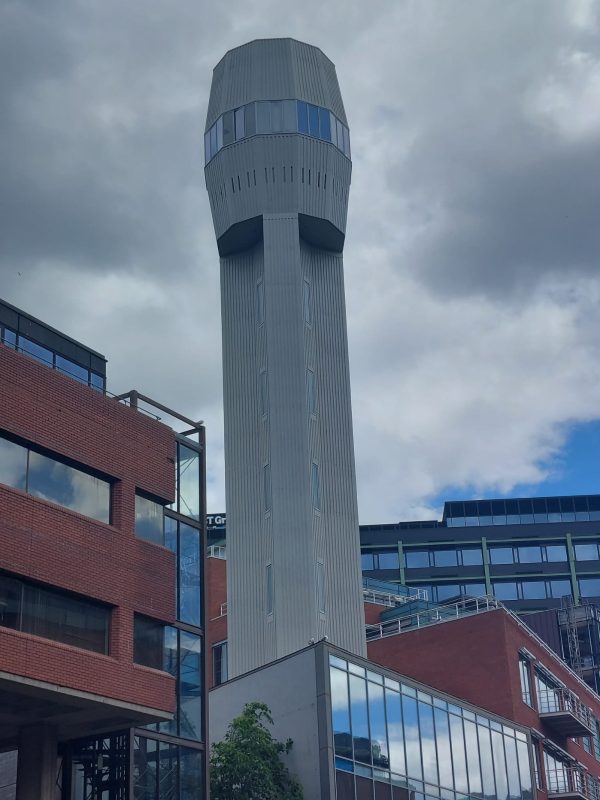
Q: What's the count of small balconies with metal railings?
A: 2